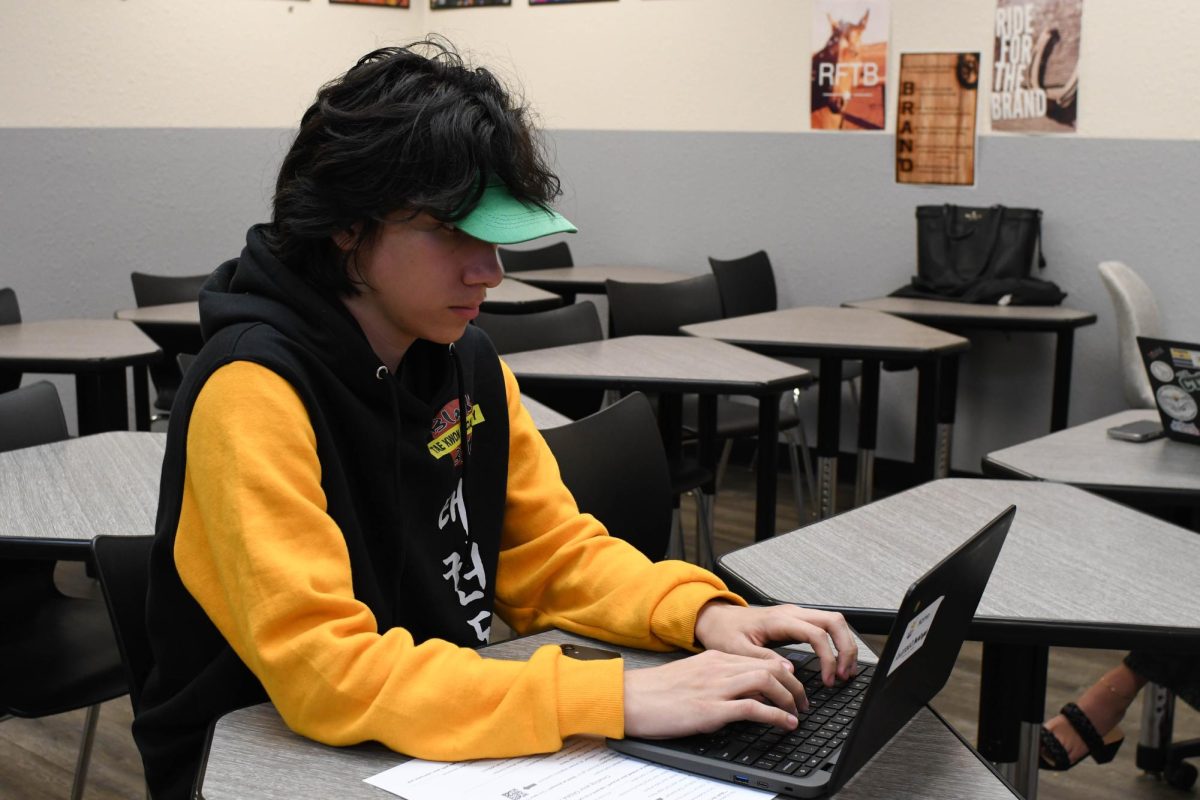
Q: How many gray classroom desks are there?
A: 12